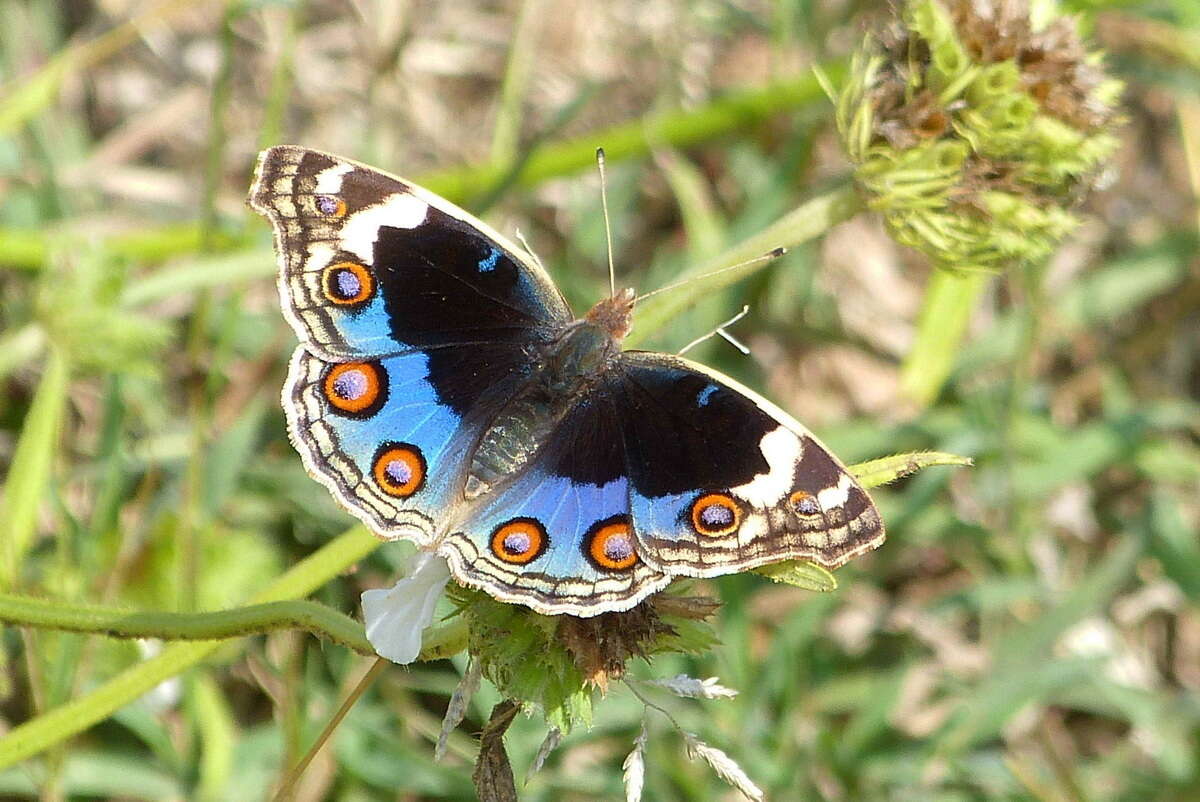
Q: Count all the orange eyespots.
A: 8